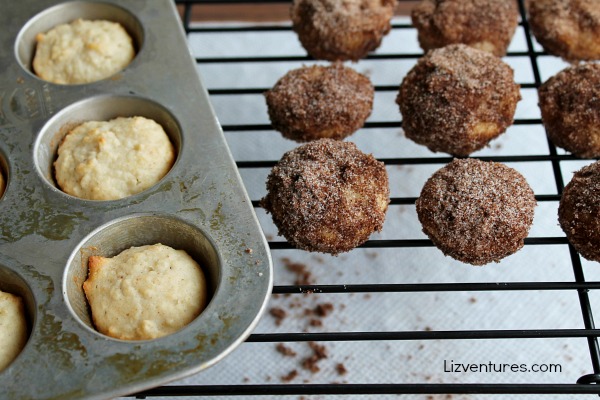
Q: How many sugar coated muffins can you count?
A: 9